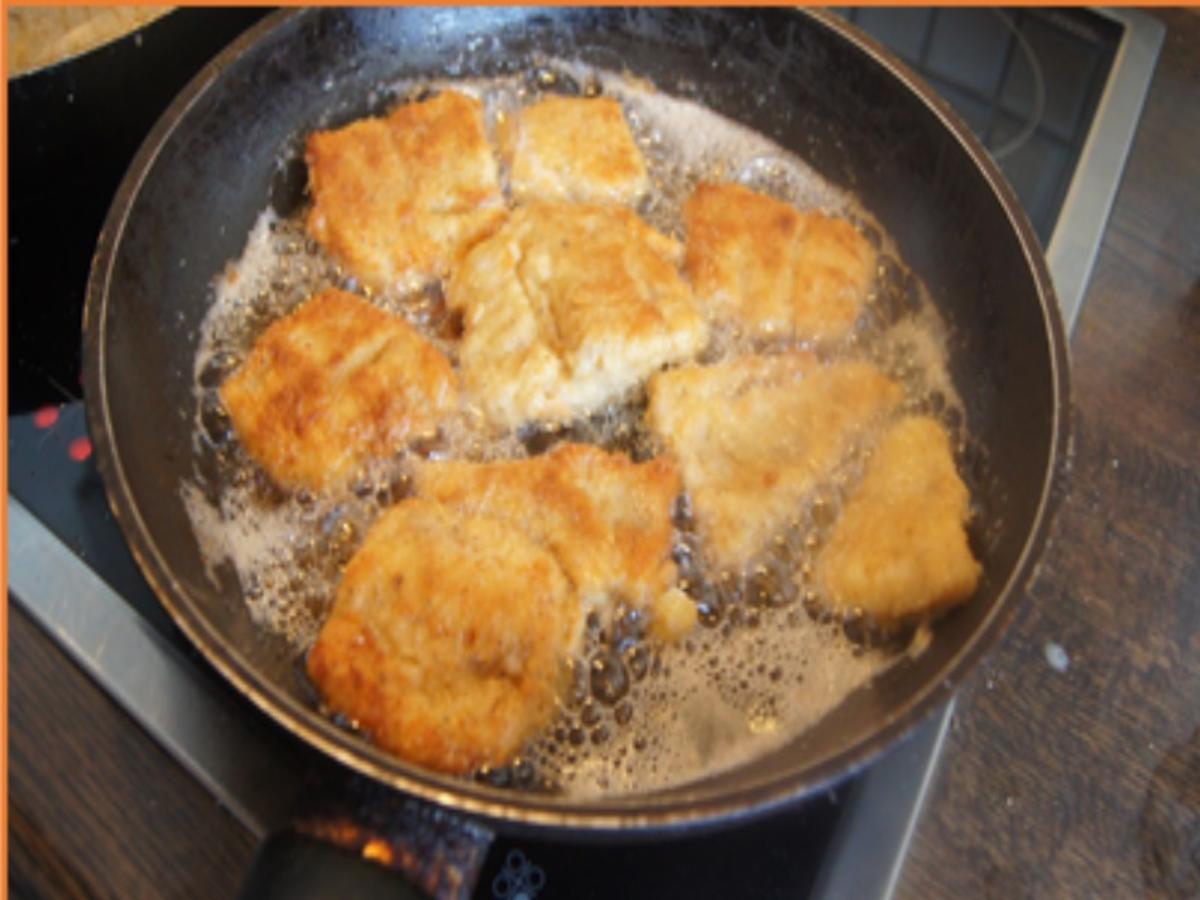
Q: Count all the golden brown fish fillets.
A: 9